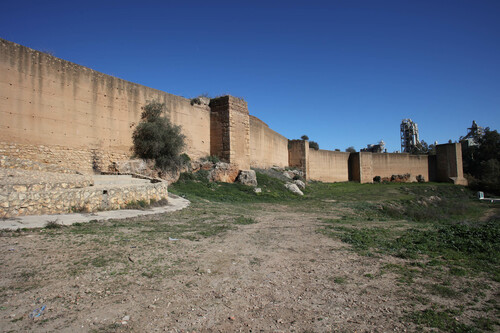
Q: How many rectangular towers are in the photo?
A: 4